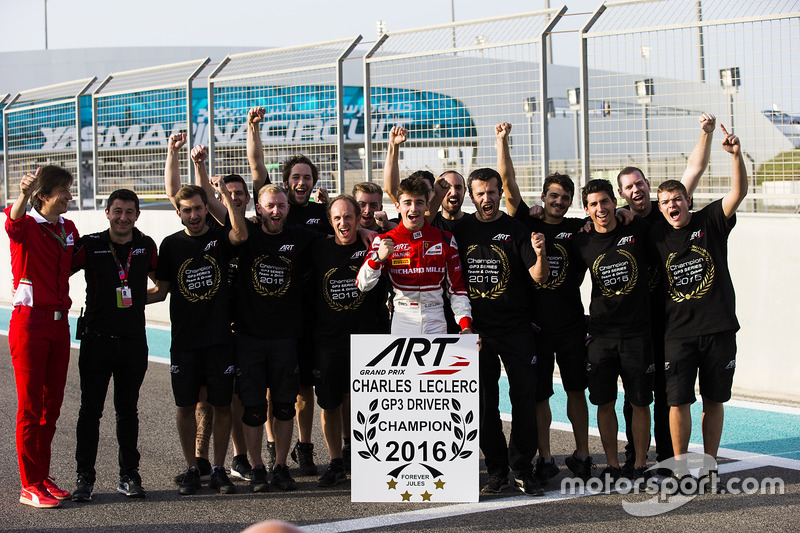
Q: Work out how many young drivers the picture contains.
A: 1